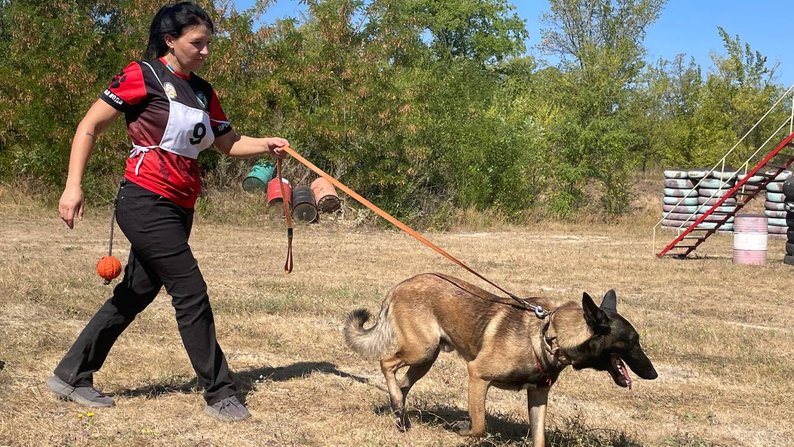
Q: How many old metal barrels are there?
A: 5